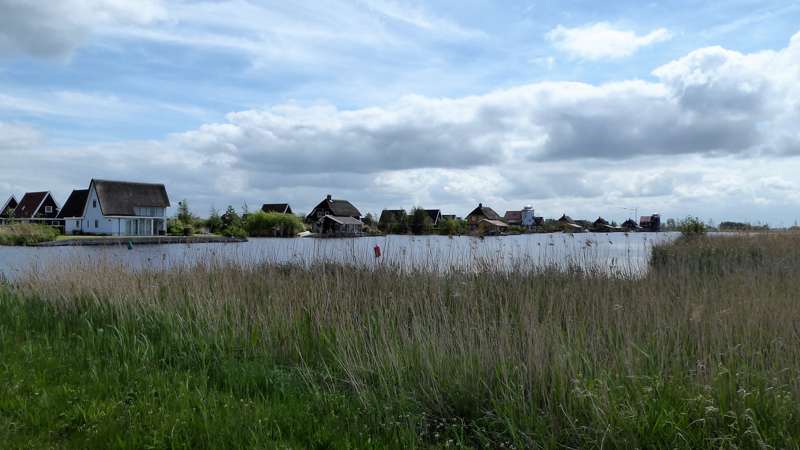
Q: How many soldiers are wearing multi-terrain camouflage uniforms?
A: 0